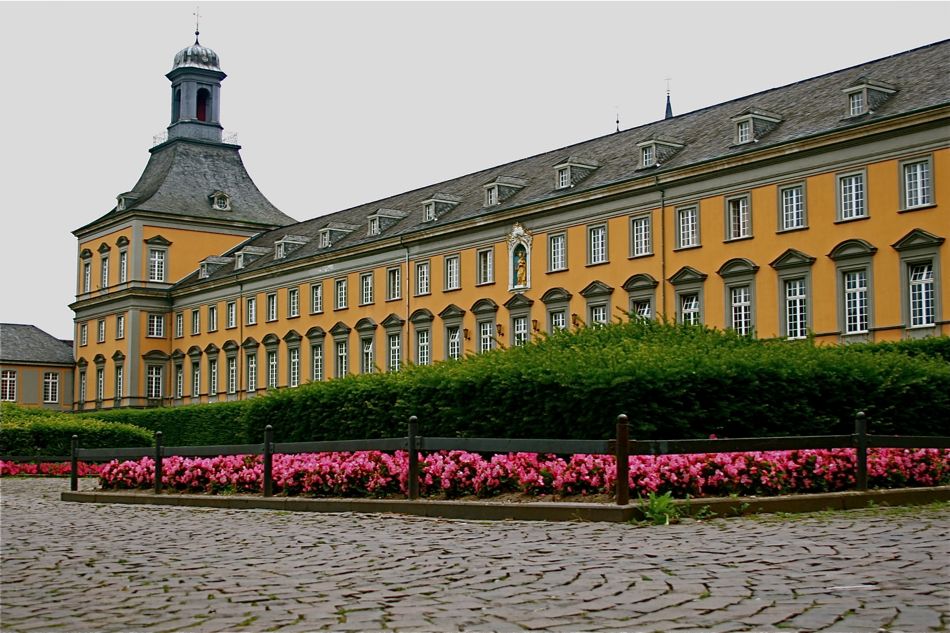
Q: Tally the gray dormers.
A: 13